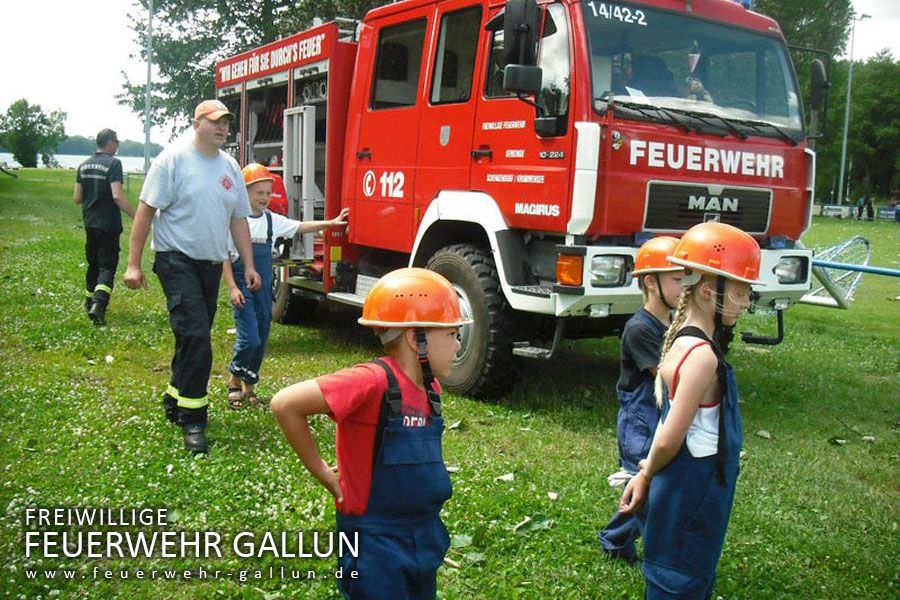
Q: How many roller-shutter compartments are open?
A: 3